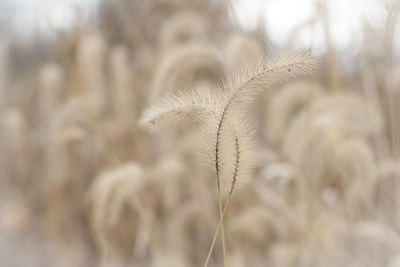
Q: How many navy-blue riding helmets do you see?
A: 0